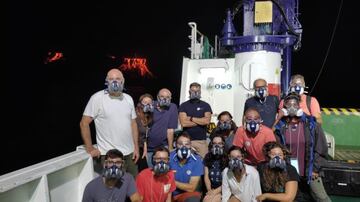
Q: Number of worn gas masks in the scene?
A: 15